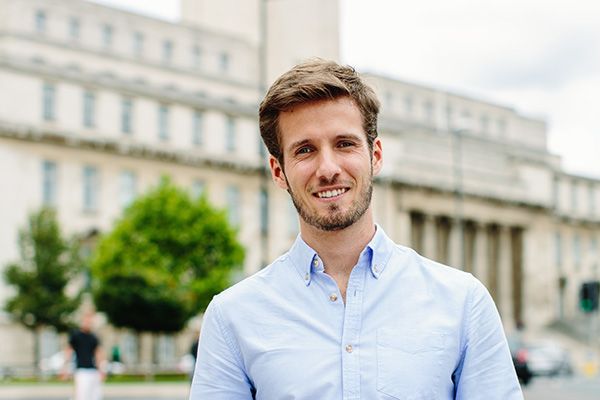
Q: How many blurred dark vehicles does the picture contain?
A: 1